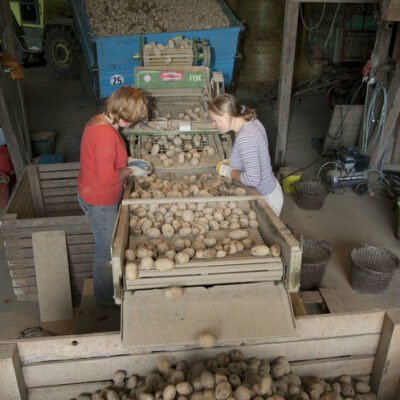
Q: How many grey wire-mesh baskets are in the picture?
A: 3